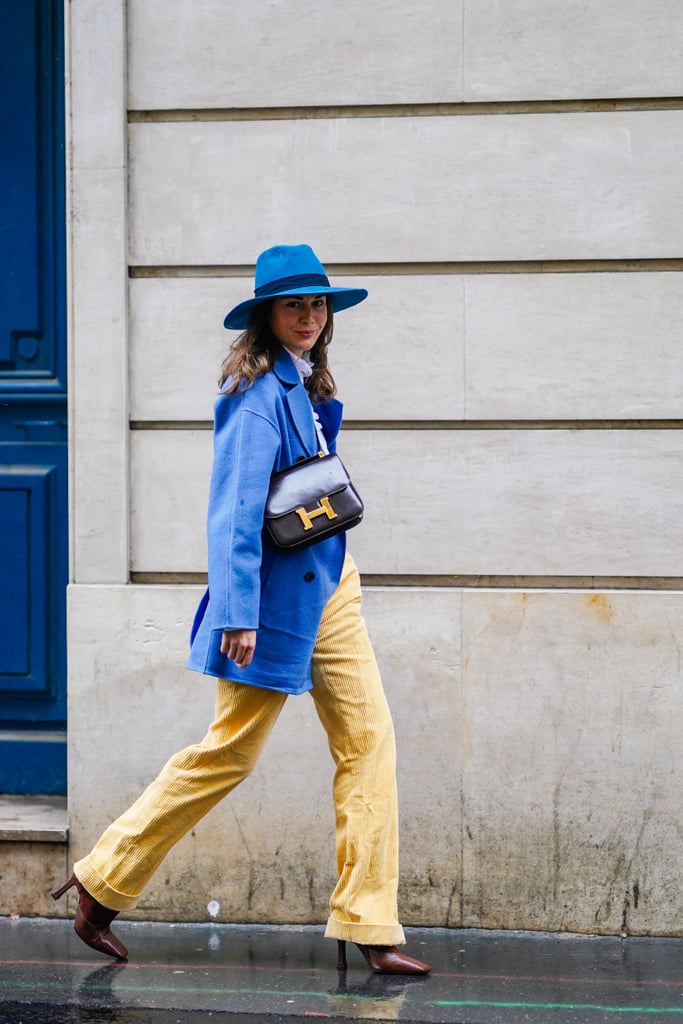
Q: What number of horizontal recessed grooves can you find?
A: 4